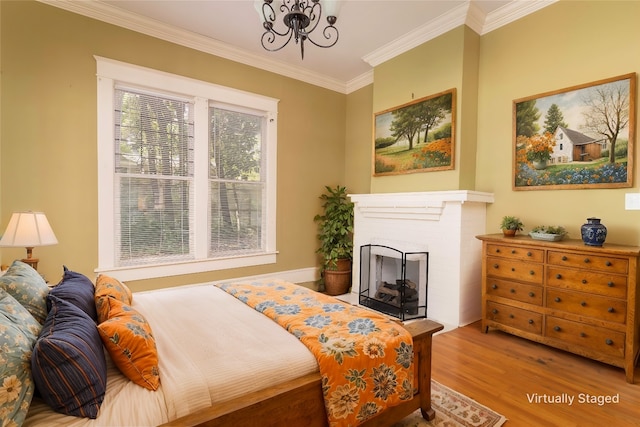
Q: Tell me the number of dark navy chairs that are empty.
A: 0